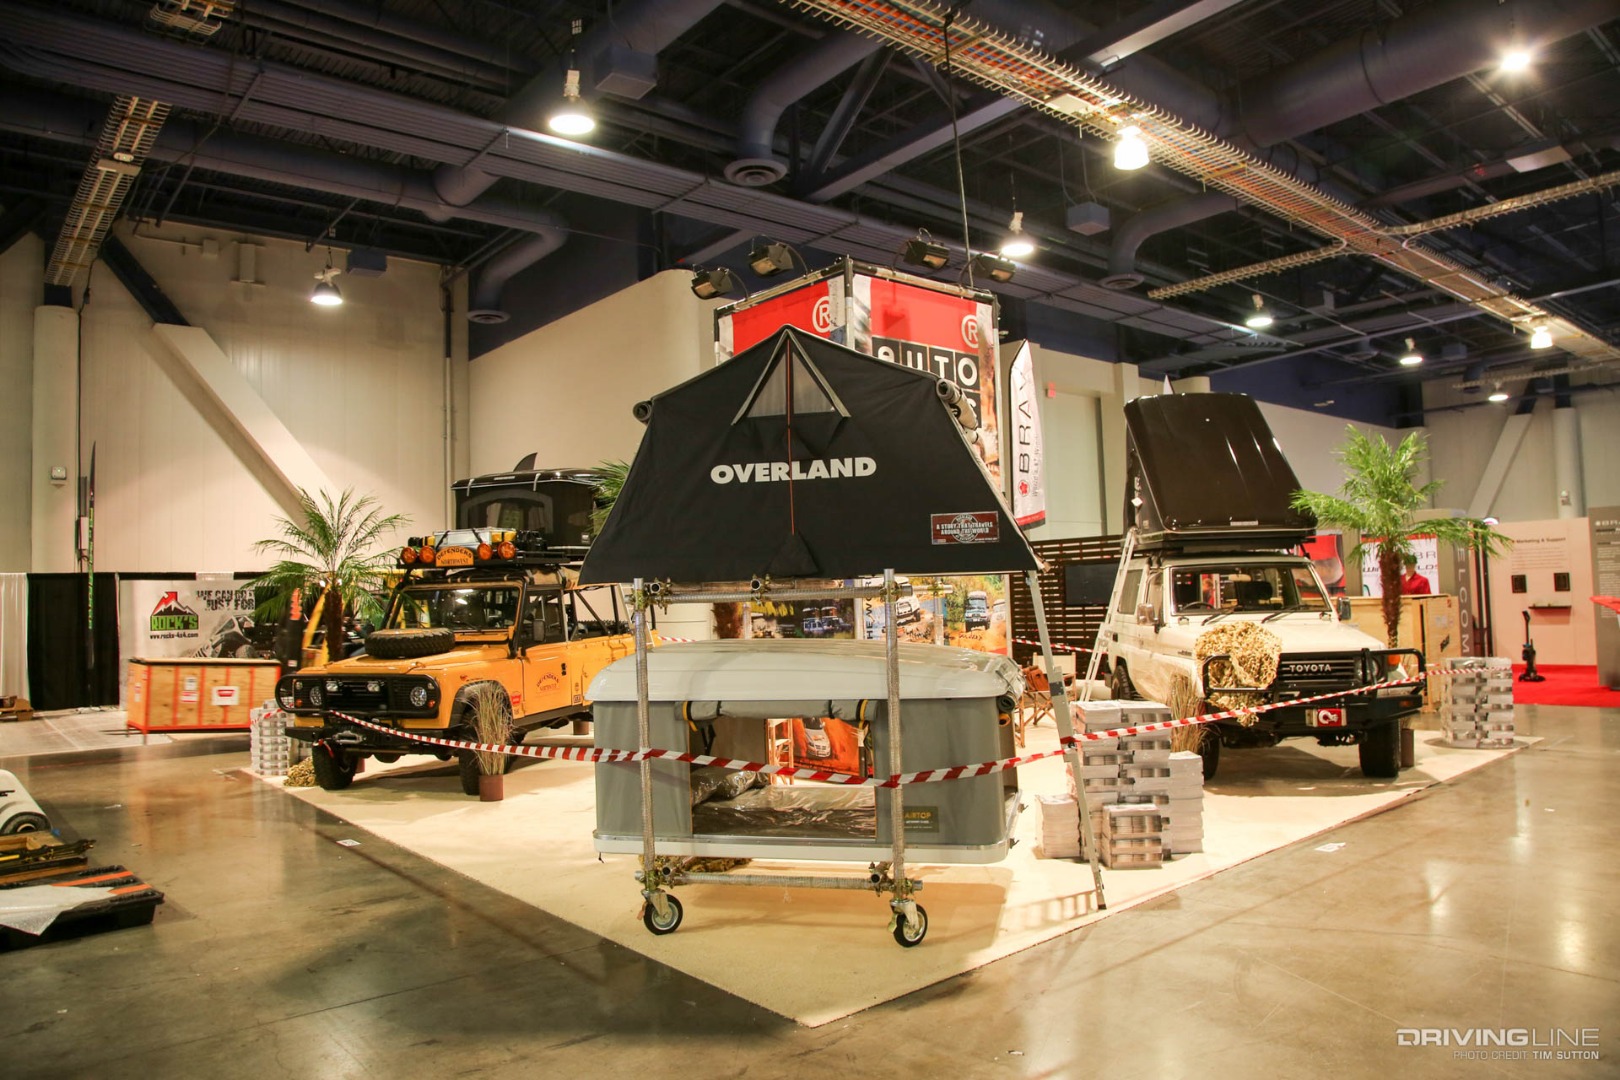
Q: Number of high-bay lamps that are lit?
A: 9